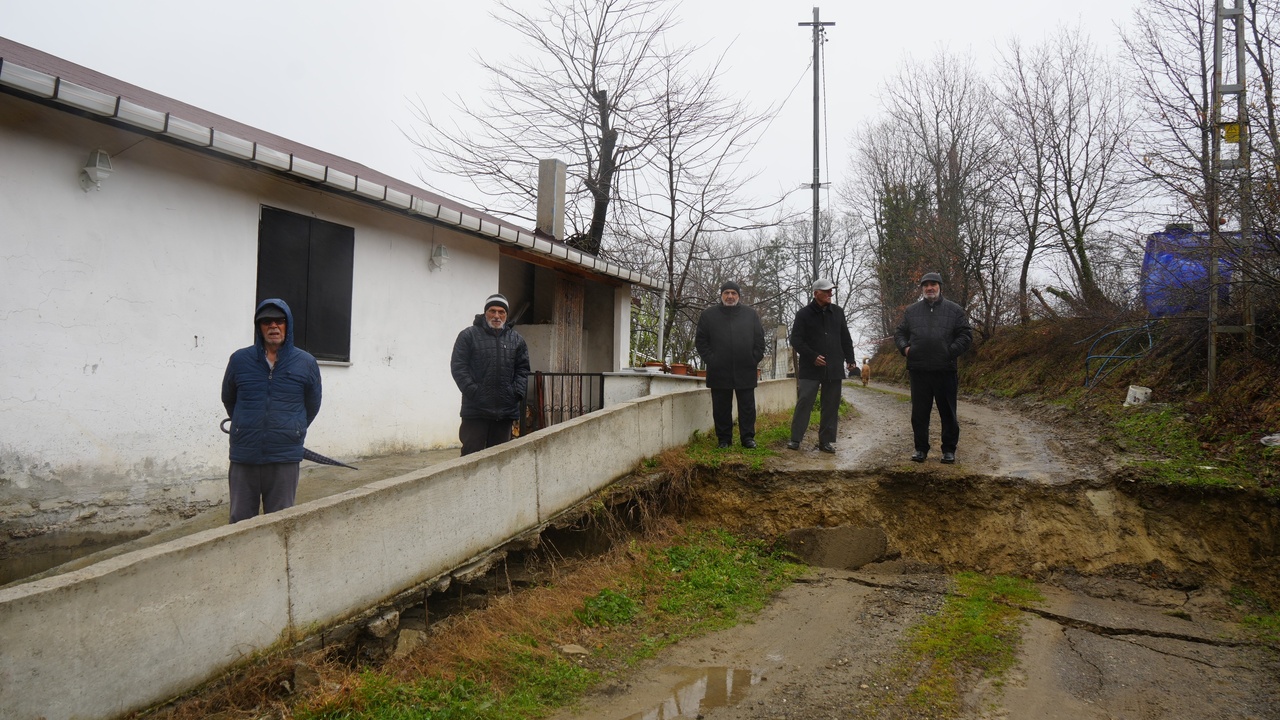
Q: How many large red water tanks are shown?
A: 0